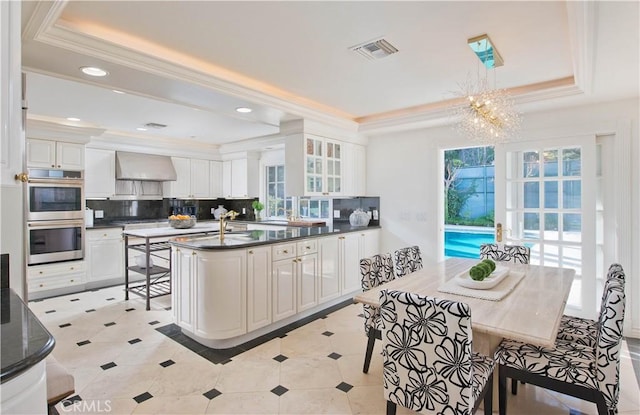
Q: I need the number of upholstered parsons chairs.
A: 6